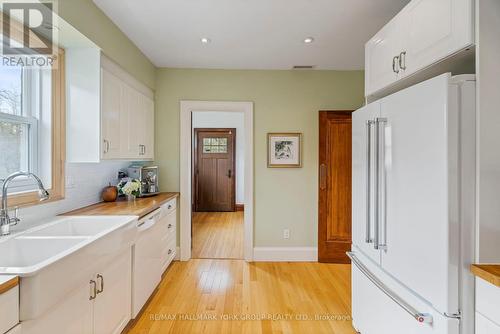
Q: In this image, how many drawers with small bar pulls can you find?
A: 3